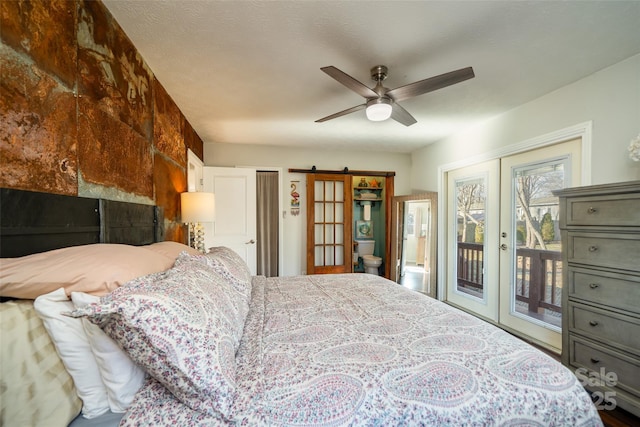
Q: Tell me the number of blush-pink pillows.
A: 2